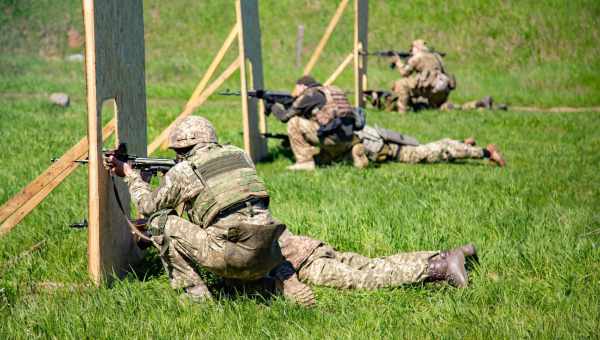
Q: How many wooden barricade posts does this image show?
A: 3